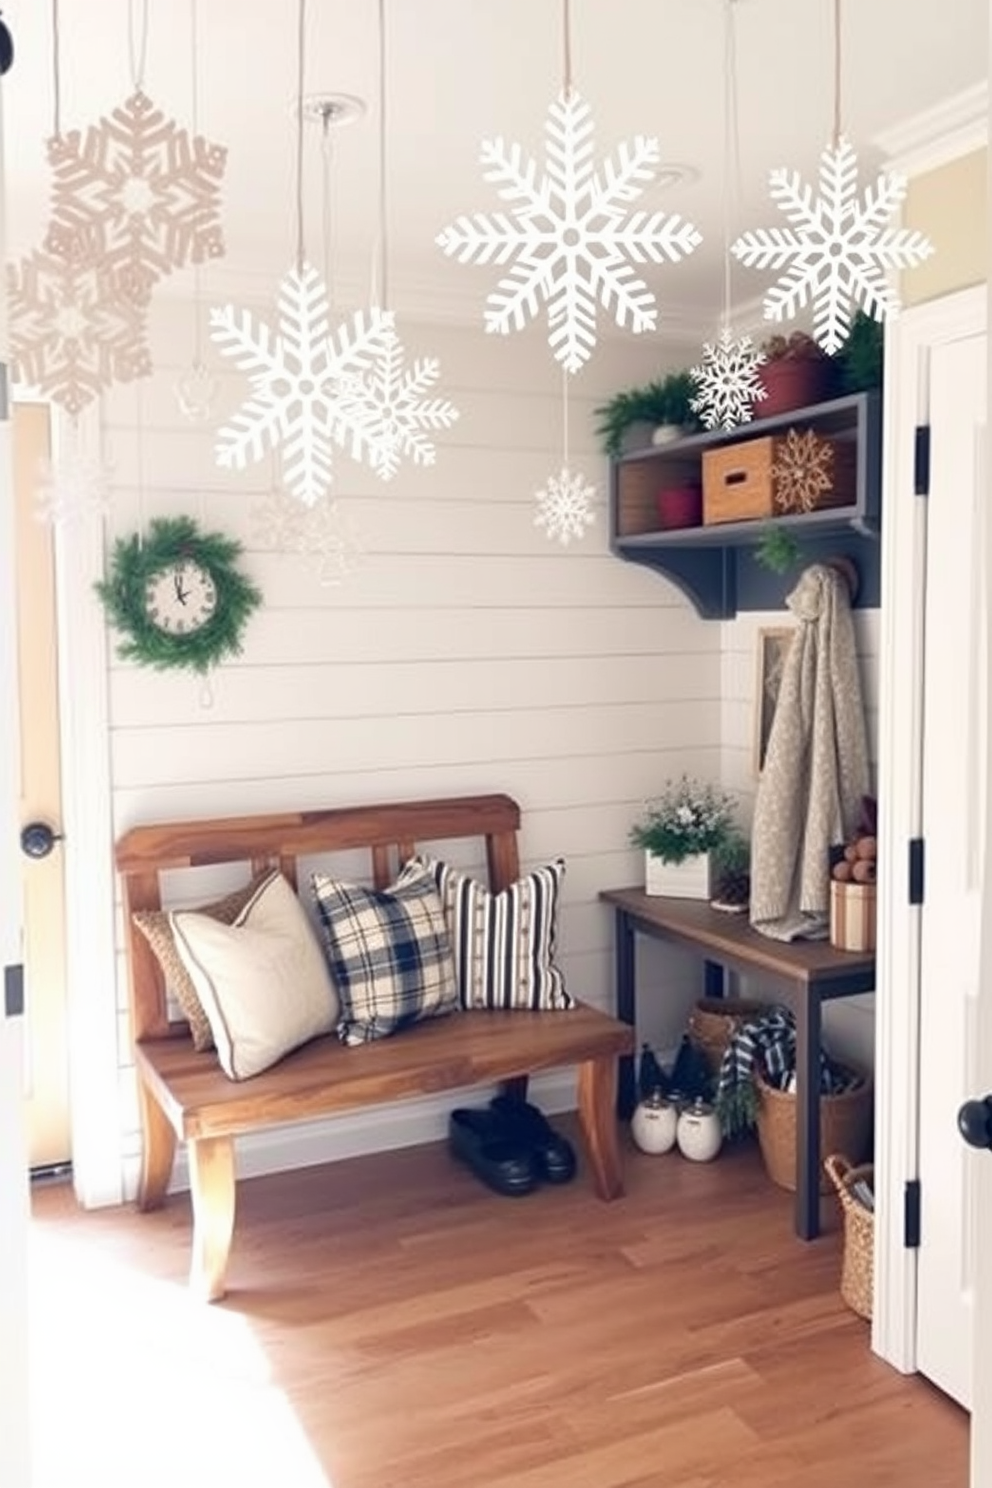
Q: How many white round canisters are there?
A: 2